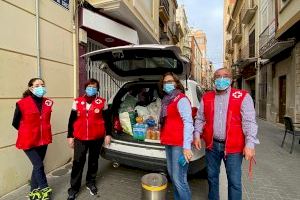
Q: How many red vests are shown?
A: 4